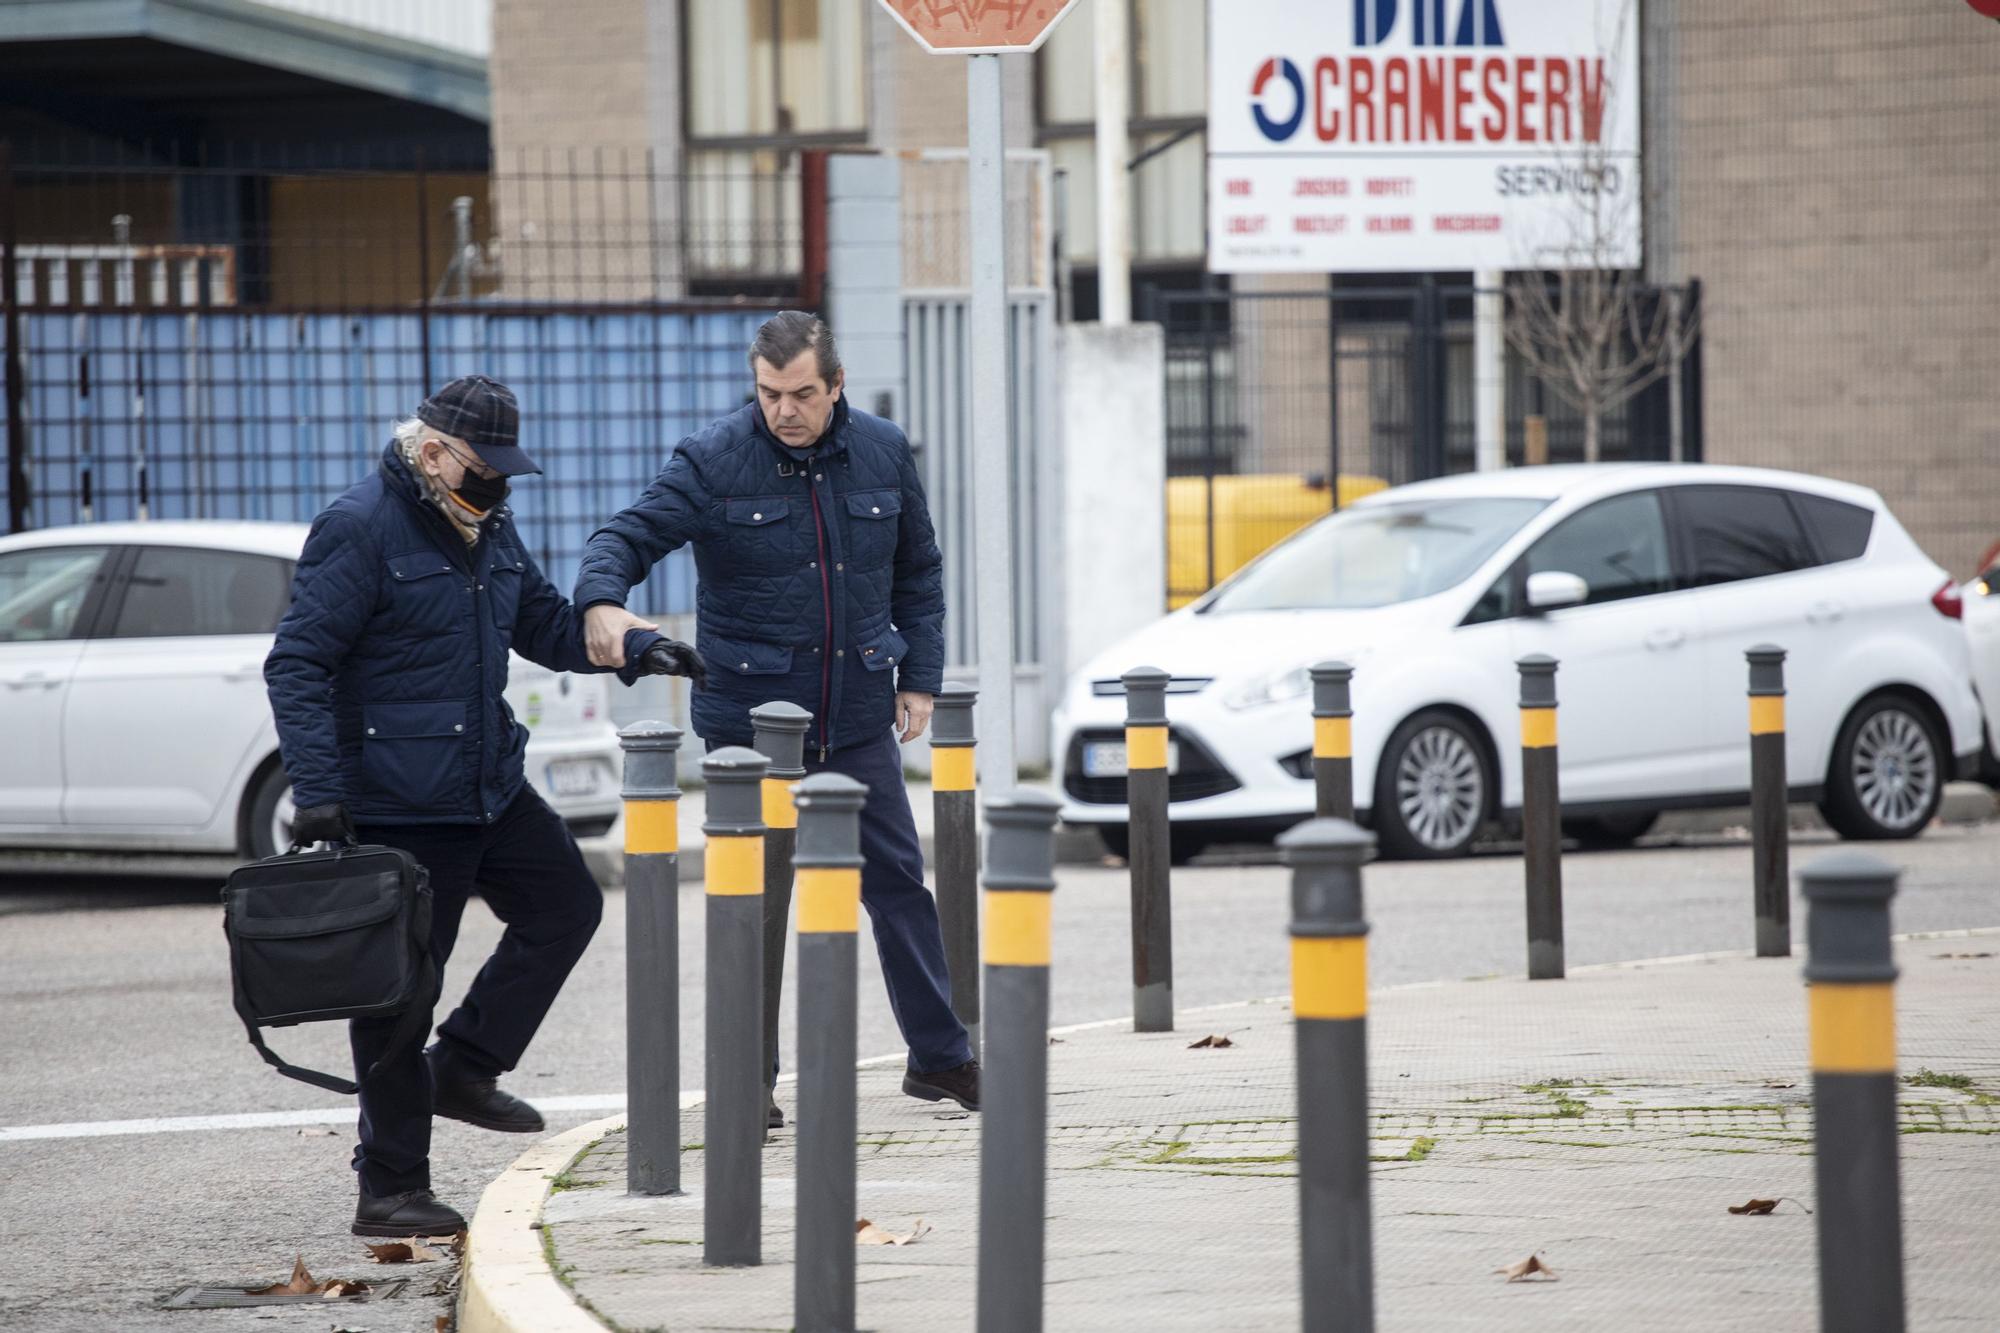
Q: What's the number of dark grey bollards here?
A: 12